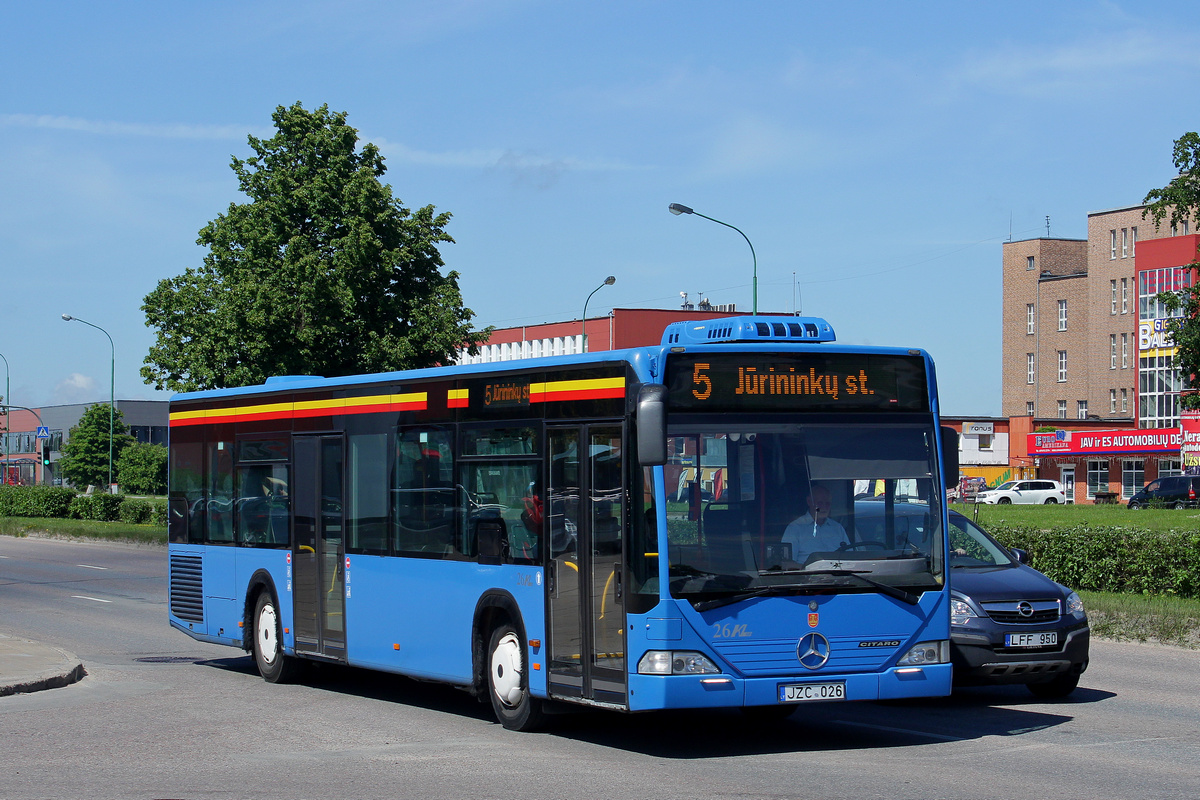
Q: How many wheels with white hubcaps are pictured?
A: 2